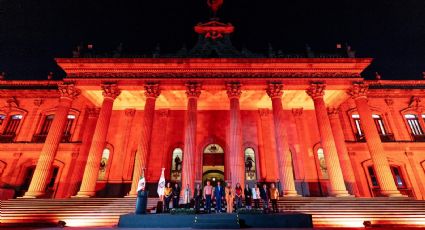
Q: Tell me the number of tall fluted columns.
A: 8